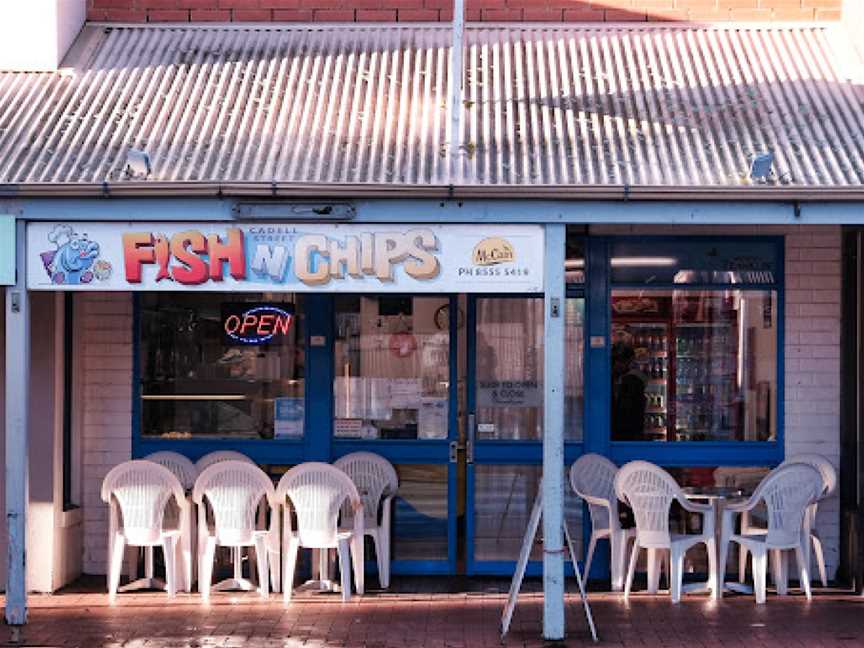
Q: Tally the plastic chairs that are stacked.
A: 0